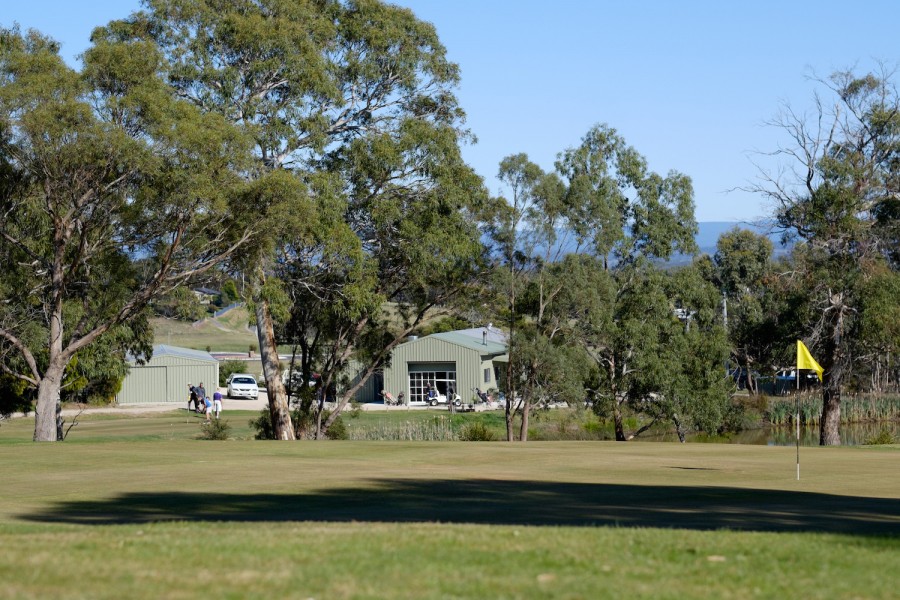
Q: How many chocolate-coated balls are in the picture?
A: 0